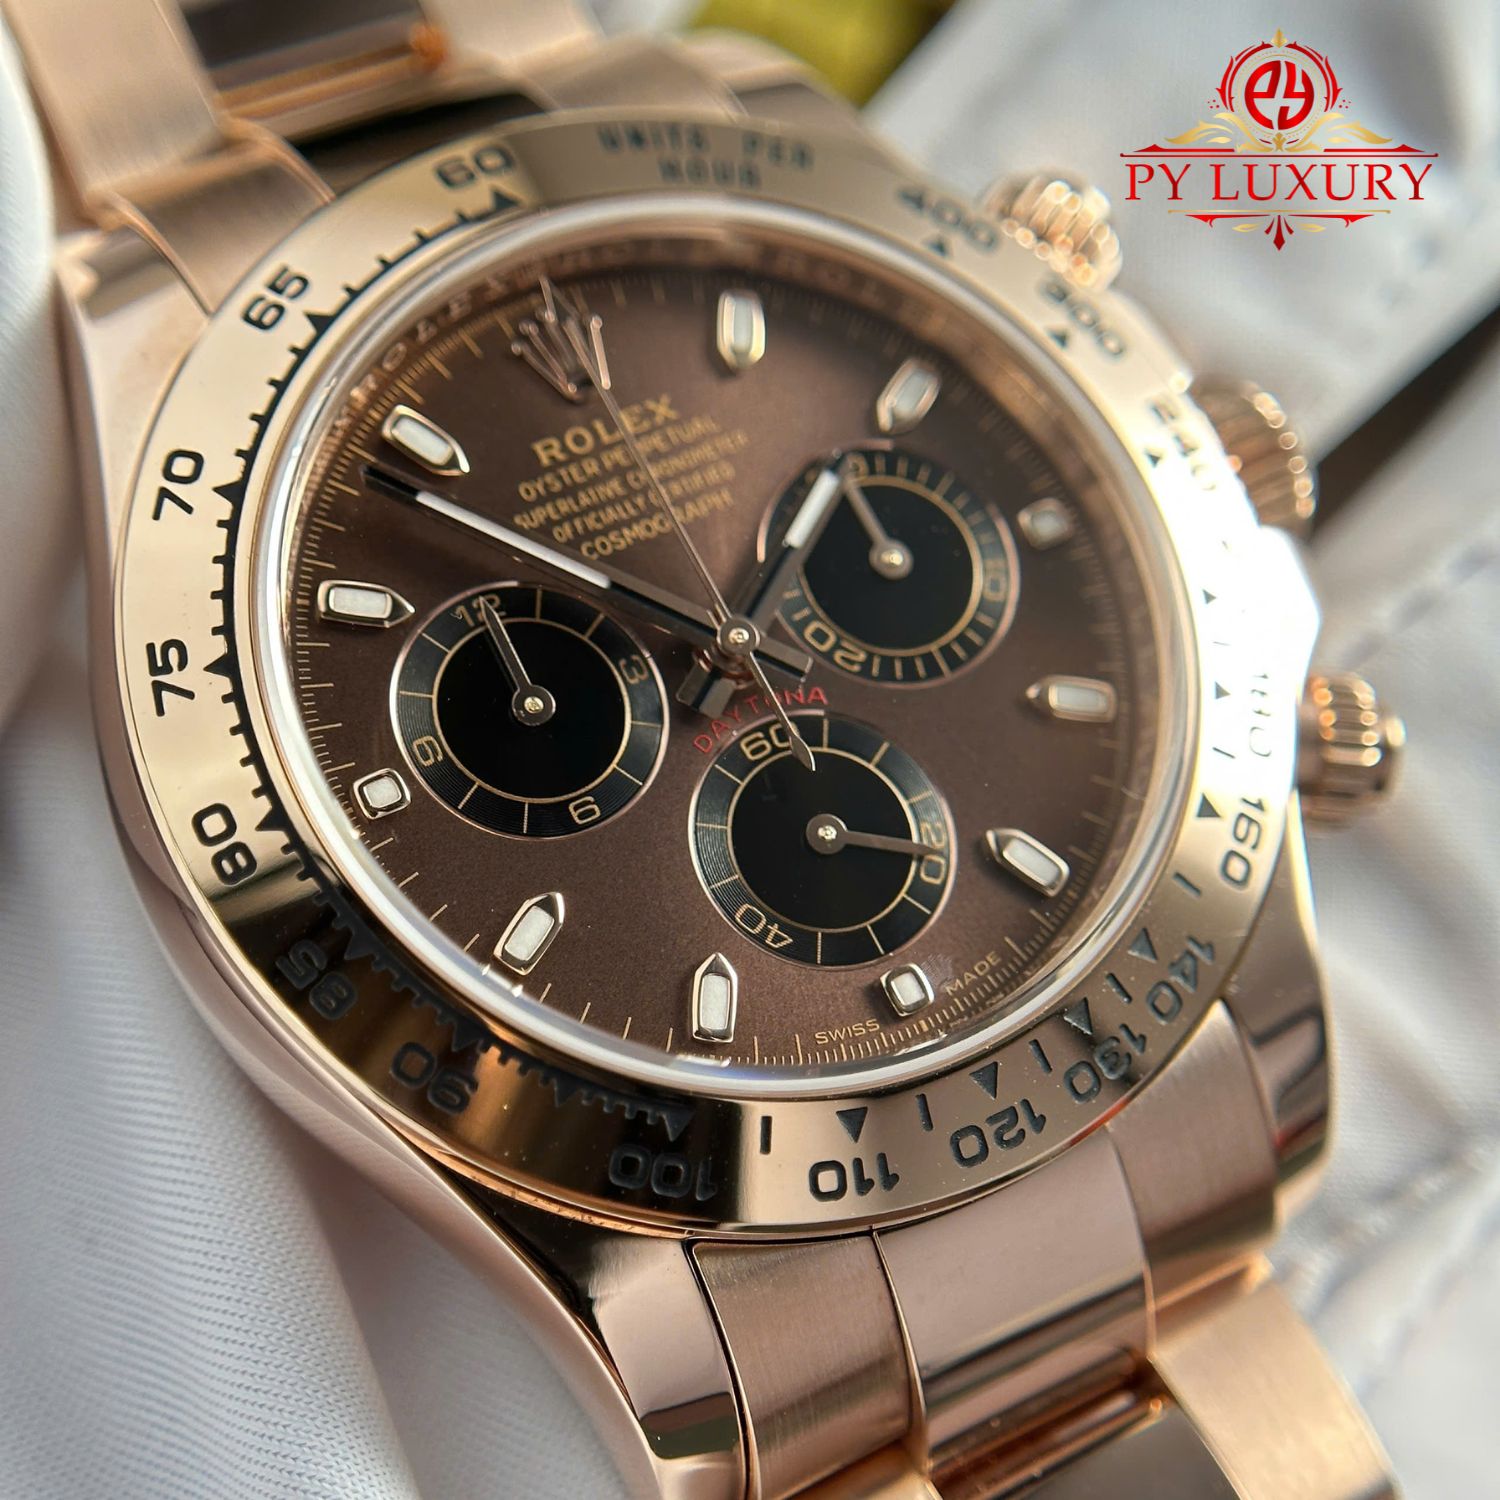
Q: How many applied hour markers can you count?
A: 11